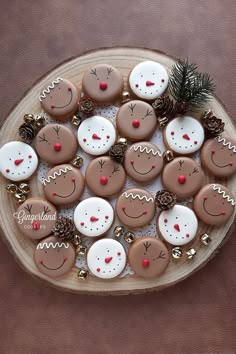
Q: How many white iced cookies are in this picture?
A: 7